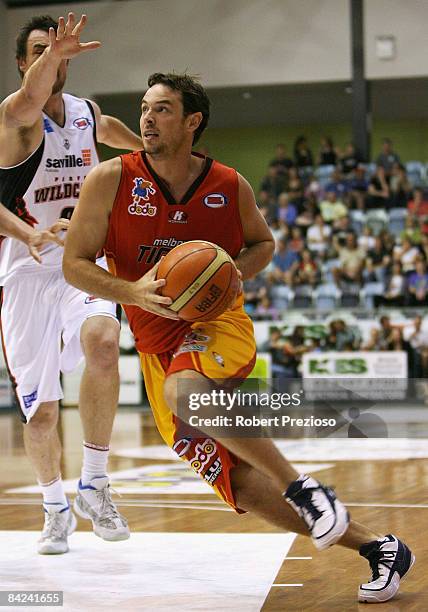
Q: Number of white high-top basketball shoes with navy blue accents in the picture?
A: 2